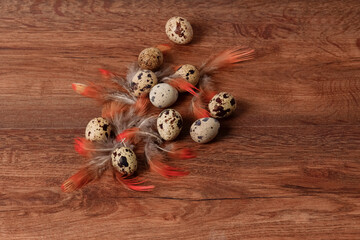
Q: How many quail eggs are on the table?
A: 10